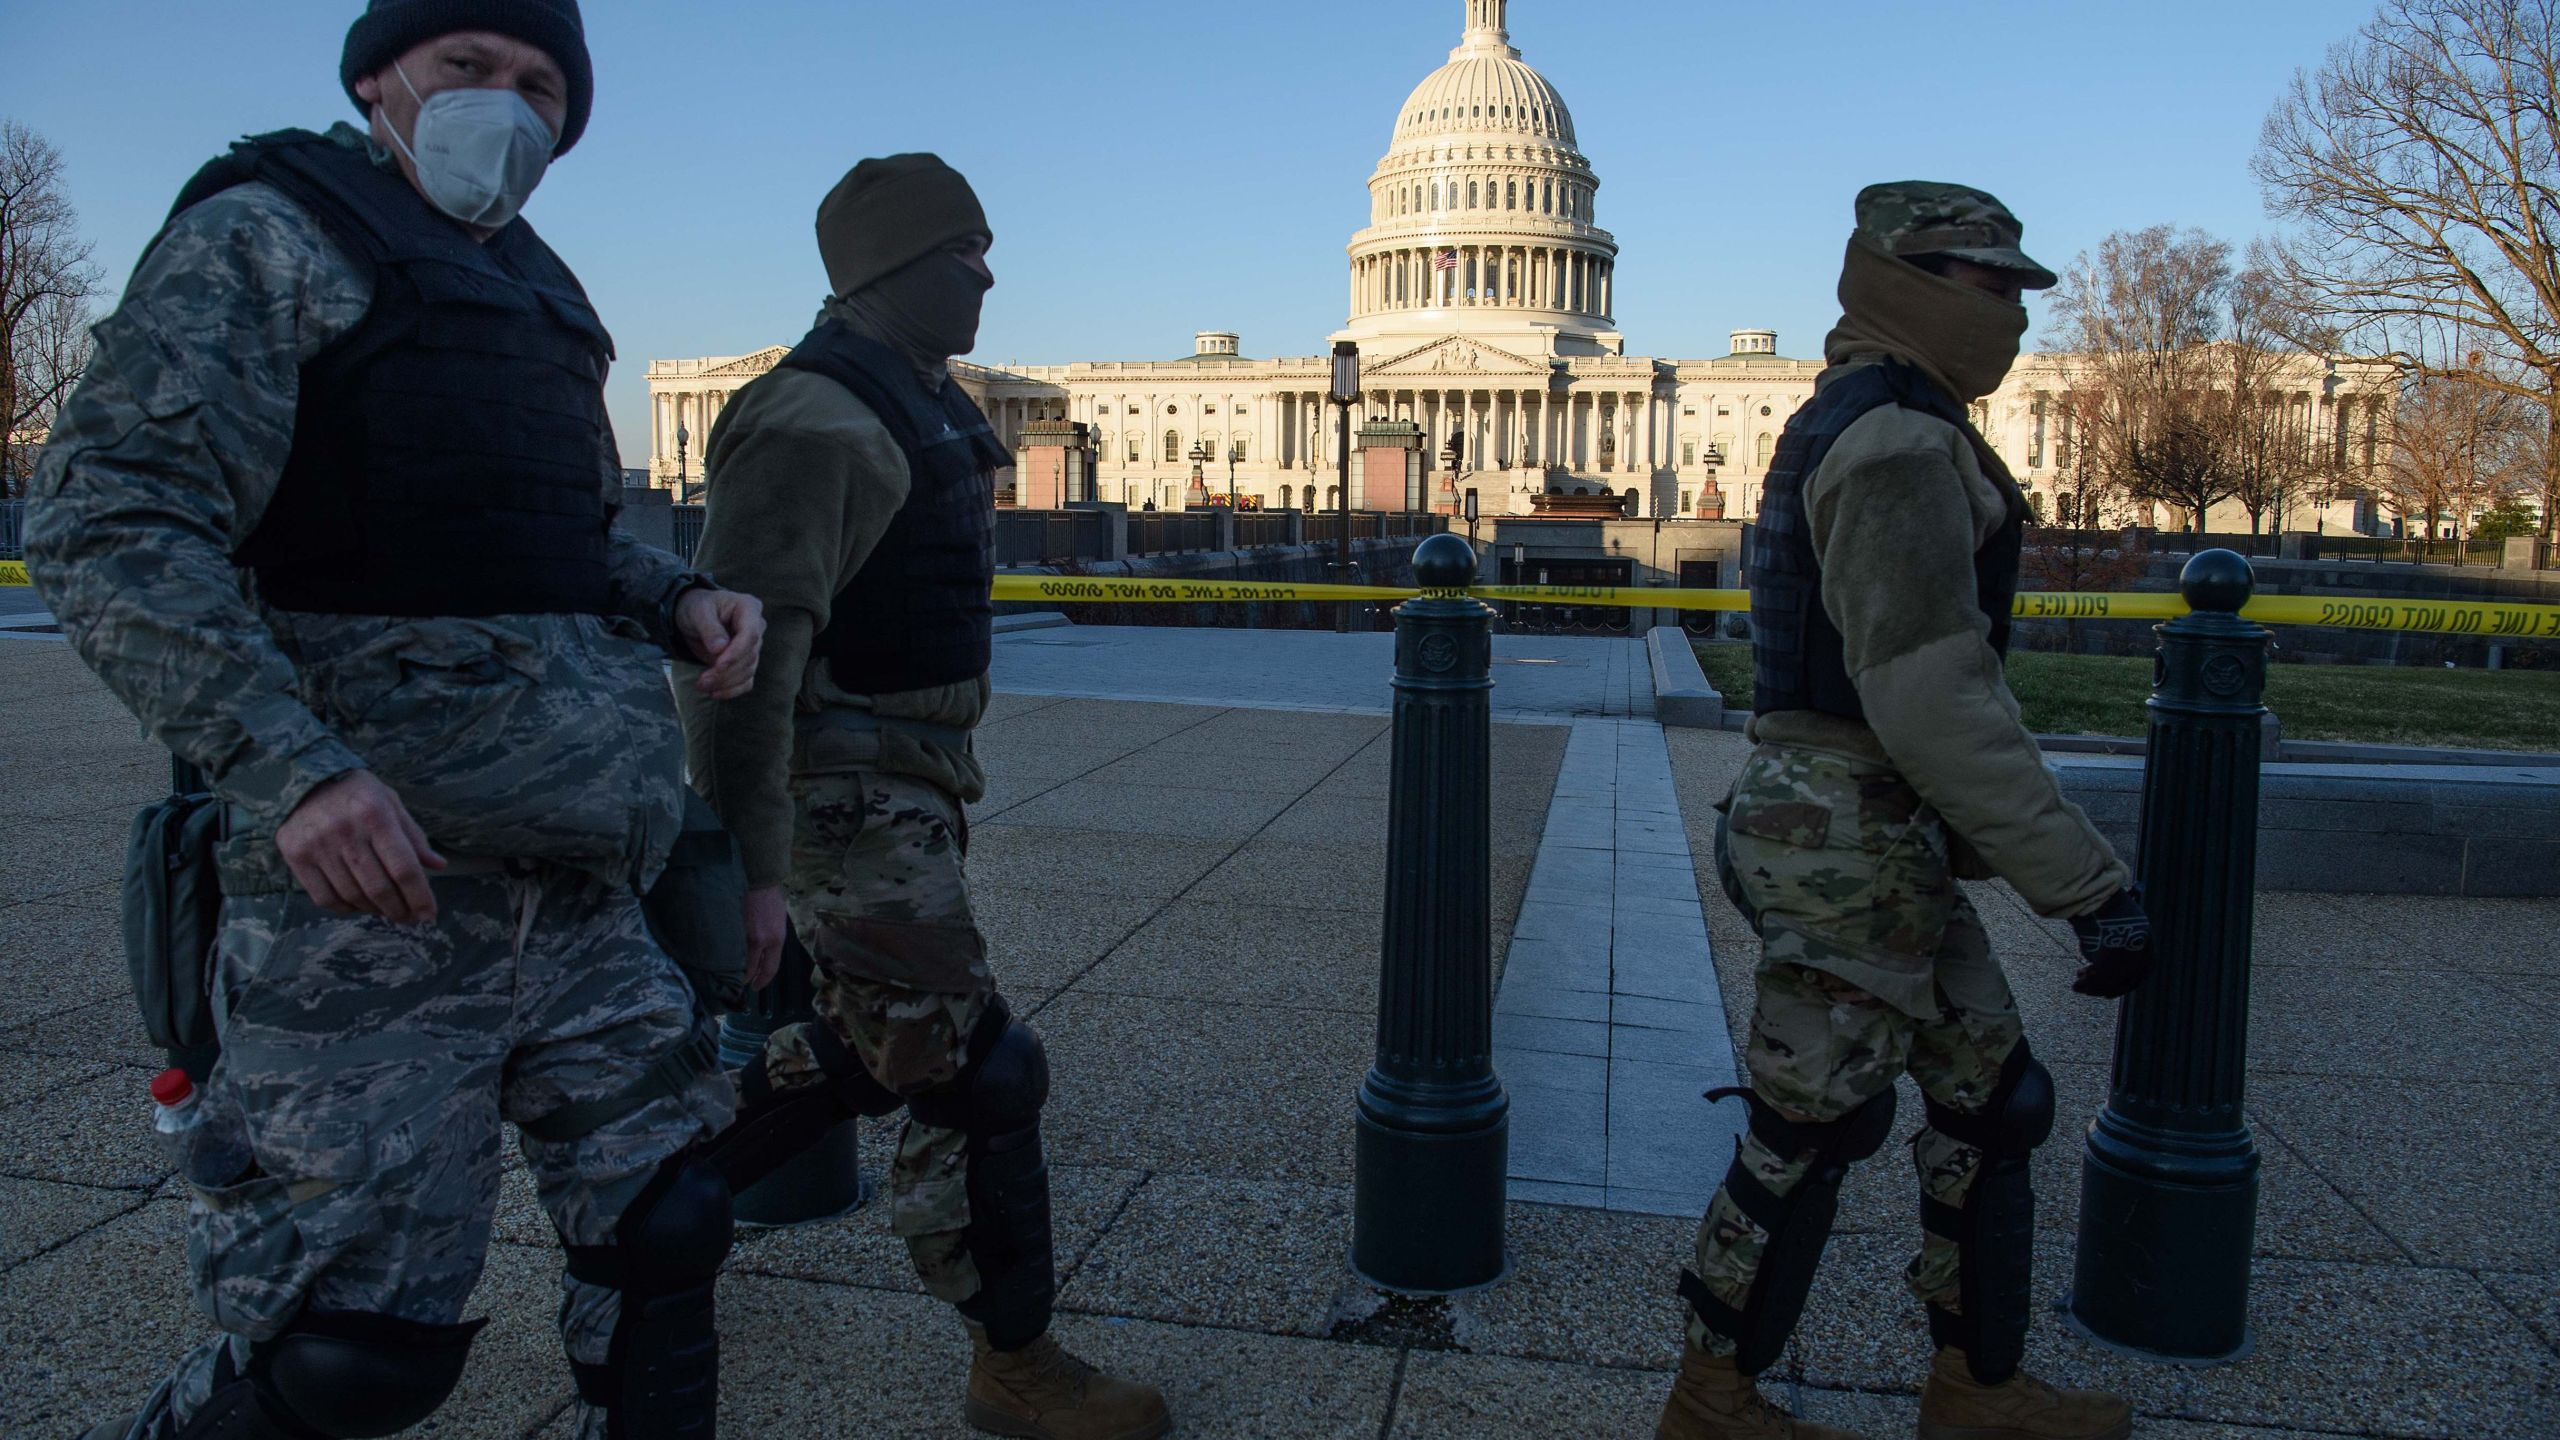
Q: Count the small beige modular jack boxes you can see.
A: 0